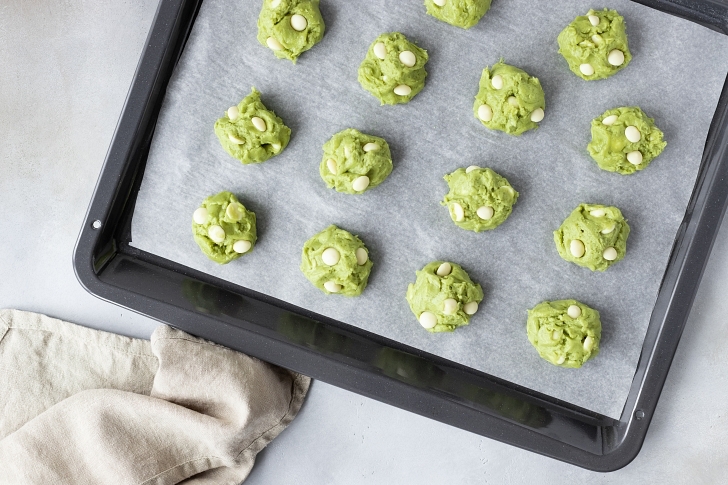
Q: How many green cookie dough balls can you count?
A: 14